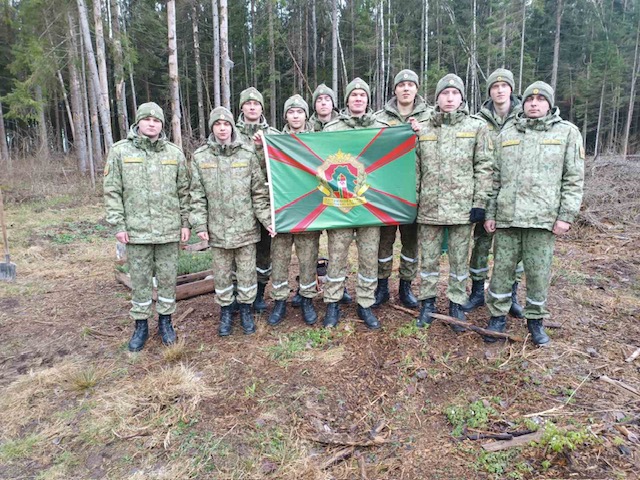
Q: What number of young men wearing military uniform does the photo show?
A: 10